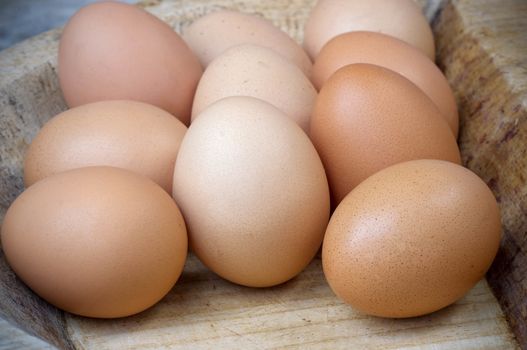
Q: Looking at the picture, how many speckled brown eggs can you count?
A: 1